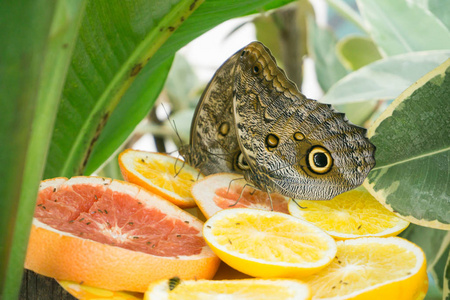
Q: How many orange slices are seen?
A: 5